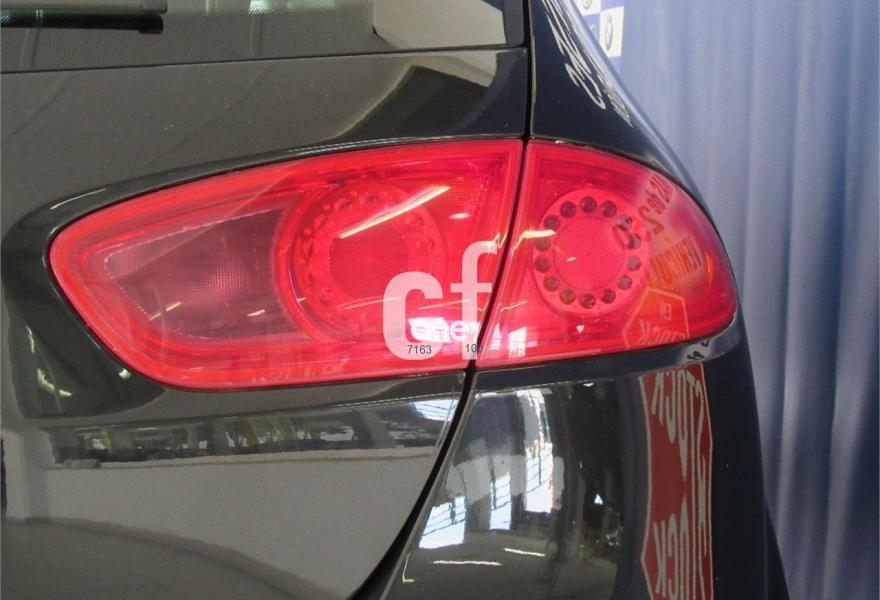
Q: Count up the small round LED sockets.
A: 14